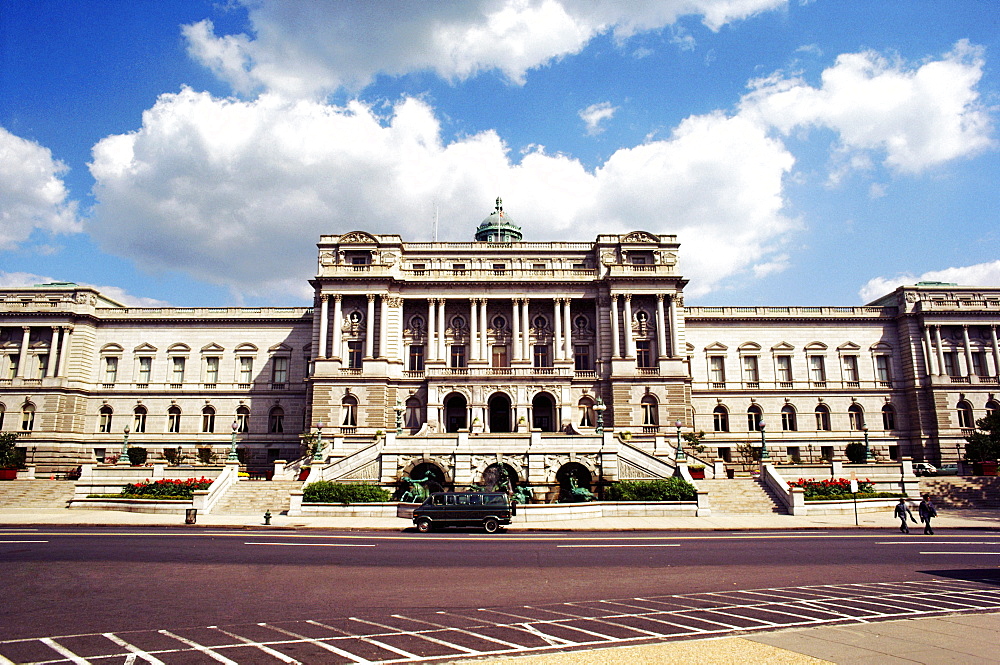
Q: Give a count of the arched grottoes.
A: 3